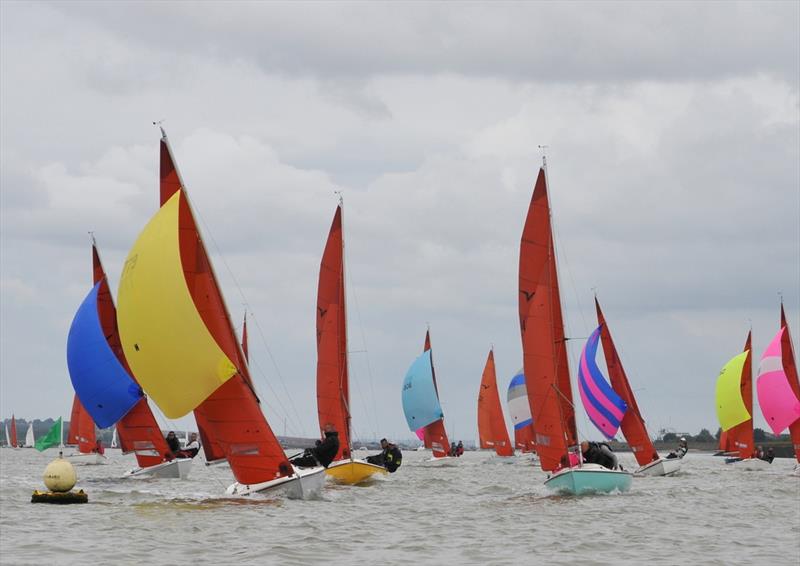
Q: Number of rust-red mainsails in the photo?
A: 13